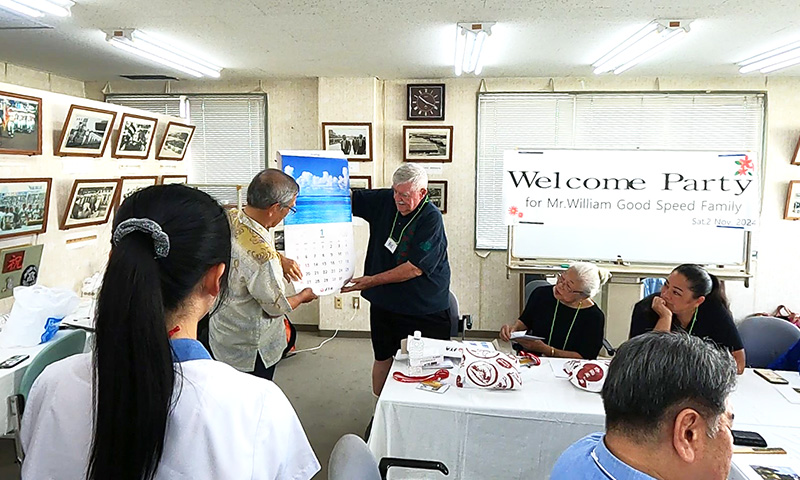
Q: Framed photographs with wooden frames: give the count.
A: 14